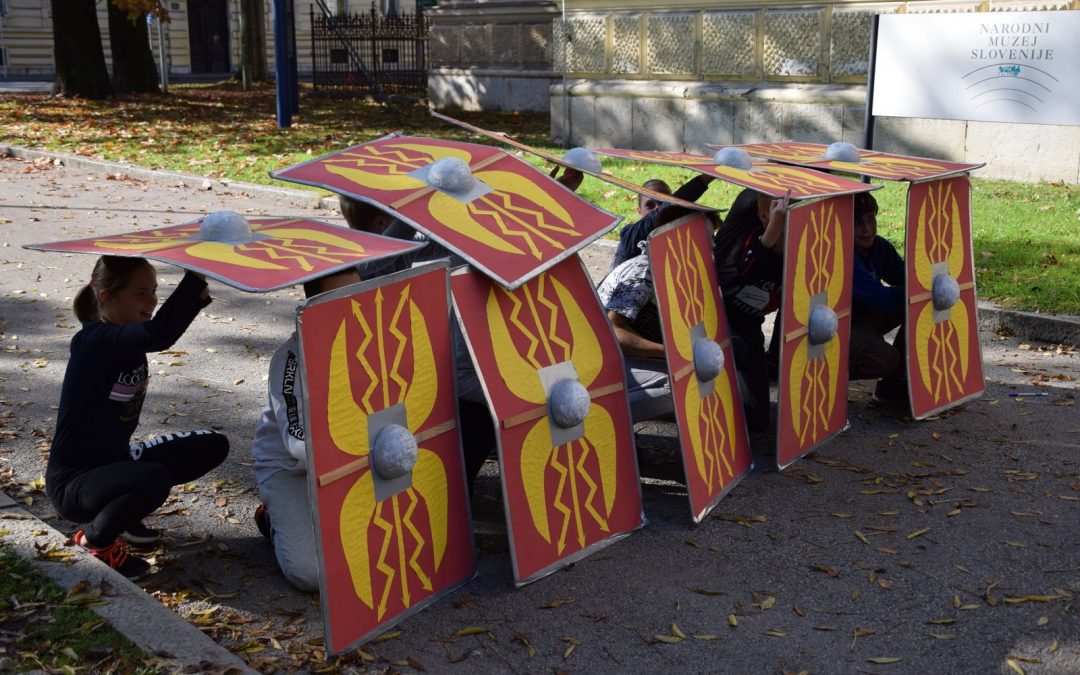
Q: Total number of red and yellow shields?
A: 10